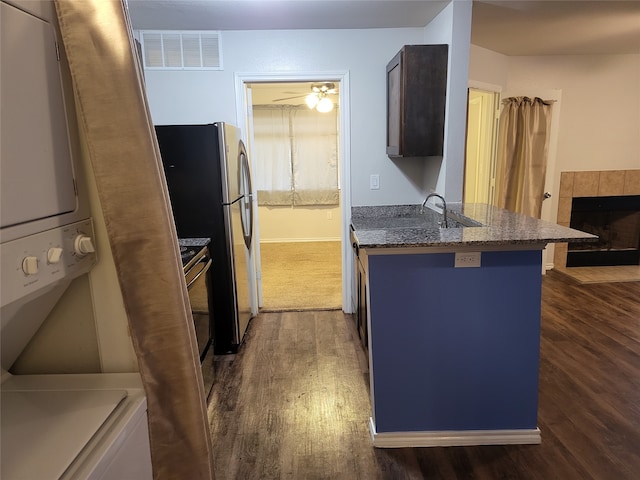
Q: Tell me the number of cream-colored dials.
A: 3